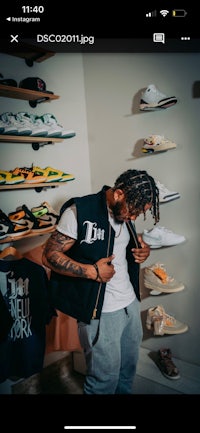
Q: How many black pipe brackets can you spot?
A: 4